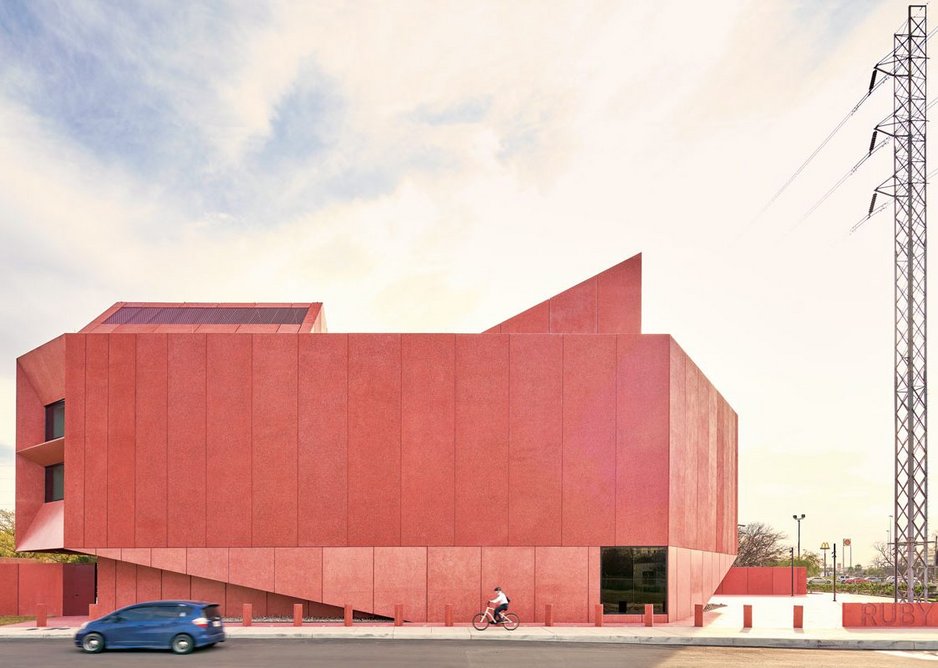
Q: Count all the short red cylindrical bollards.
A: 13